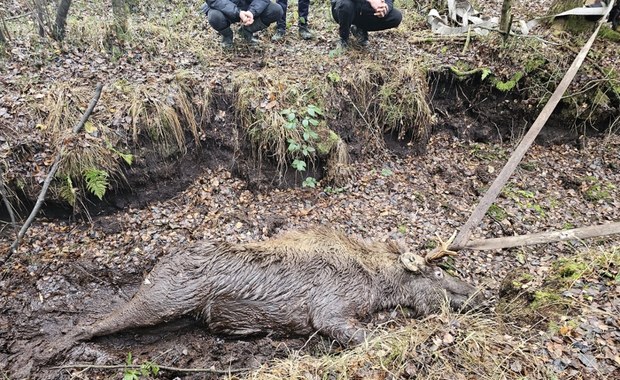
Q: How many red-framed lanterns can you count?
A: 0